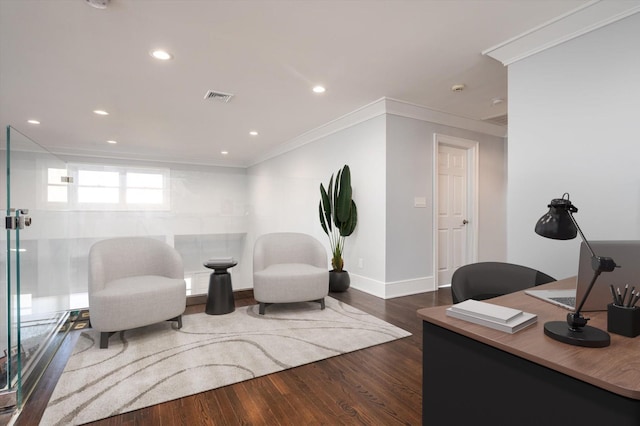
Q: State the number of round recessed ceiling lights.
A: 7